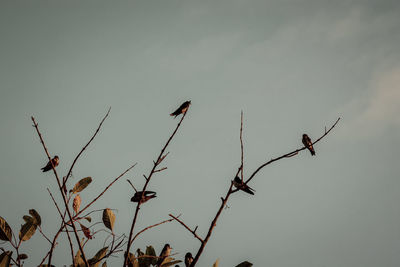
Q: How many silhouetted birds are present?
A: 7